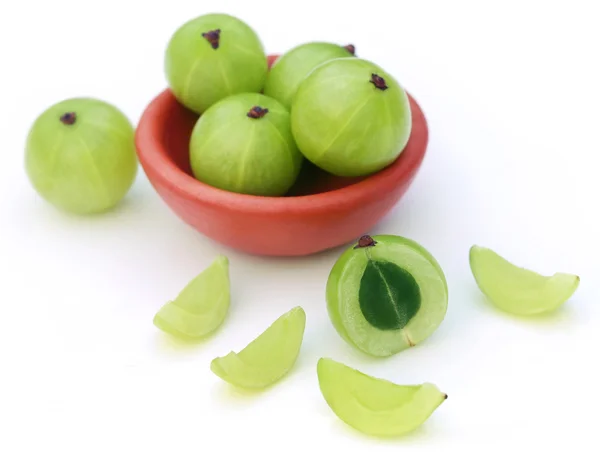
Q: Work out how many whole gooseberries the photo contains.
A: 5